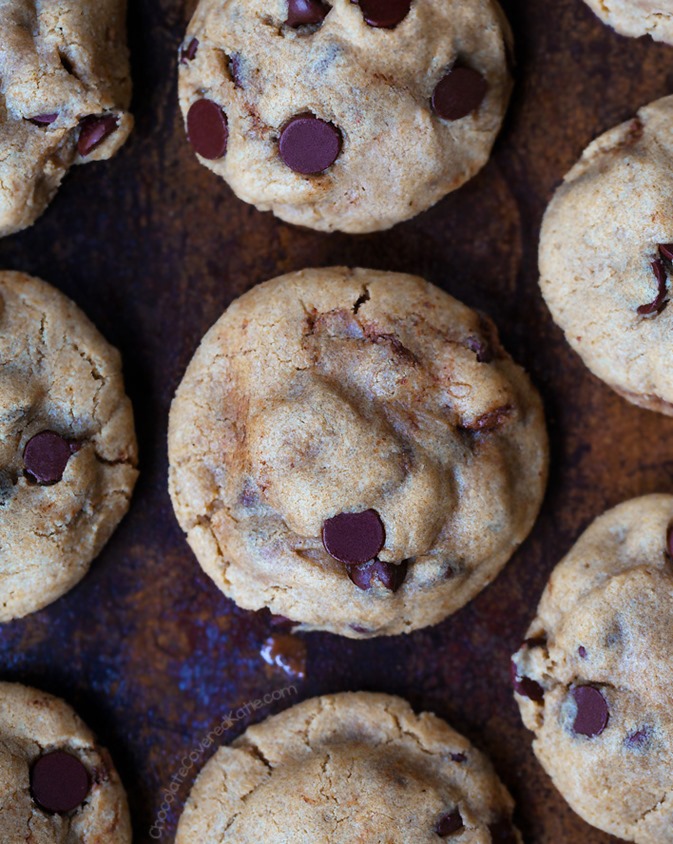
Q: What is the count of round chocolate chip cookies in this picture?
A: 9